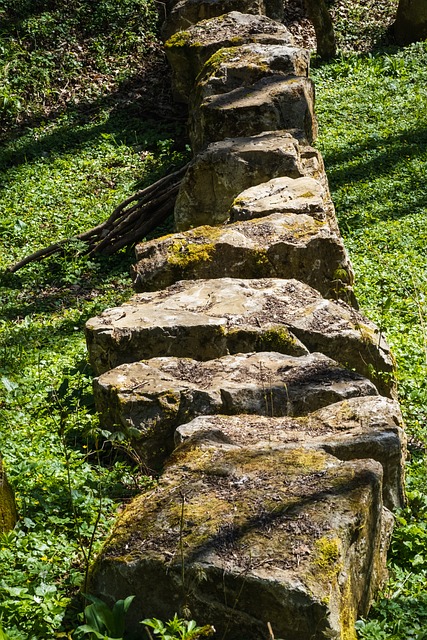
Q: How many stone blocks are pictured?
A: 11